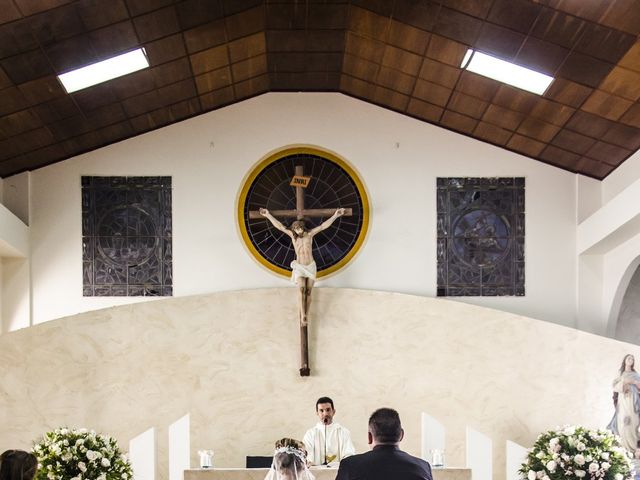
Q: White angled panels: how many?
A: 5